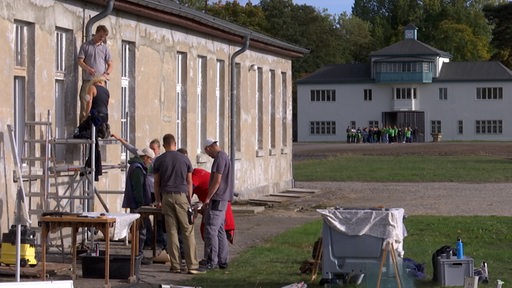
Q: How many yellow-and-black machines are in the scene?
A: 1